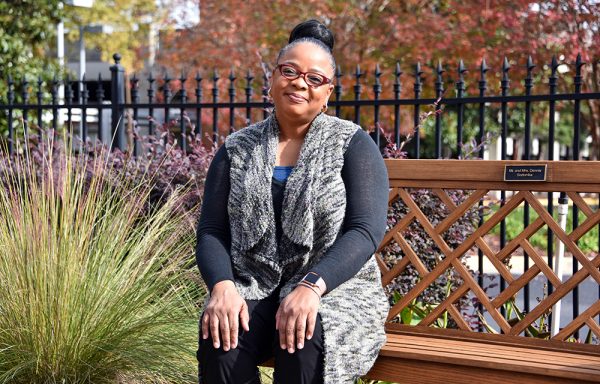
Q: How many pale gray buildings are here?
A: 1